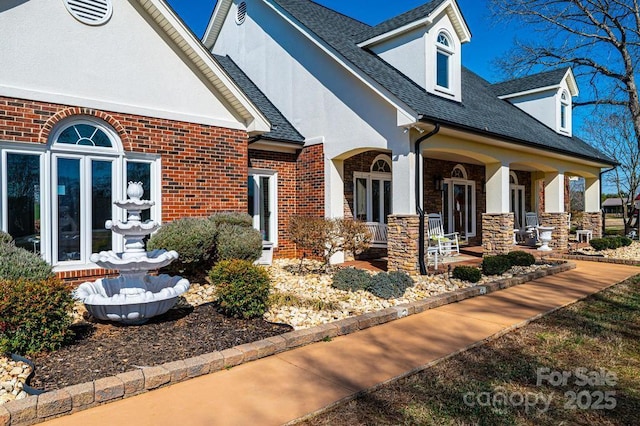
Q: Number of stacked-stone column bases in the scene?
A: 4